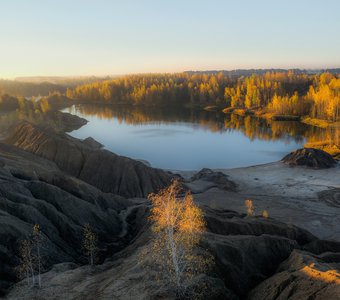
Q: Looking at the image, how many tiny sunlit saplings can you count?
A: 2